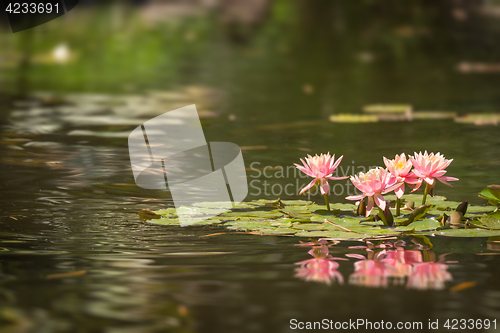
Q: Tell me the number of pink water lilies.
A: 4